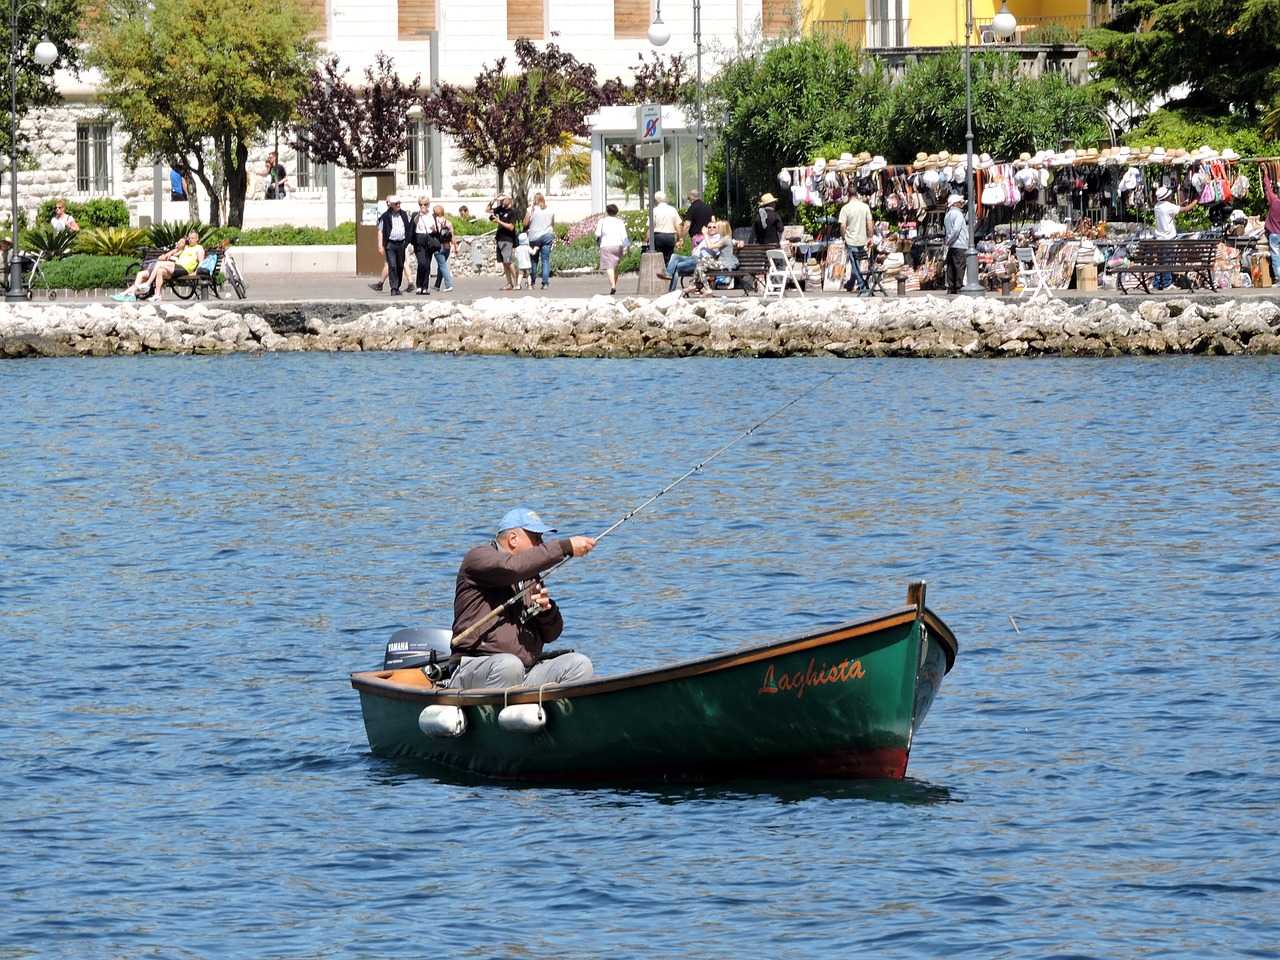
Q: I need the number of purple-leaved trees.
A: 3